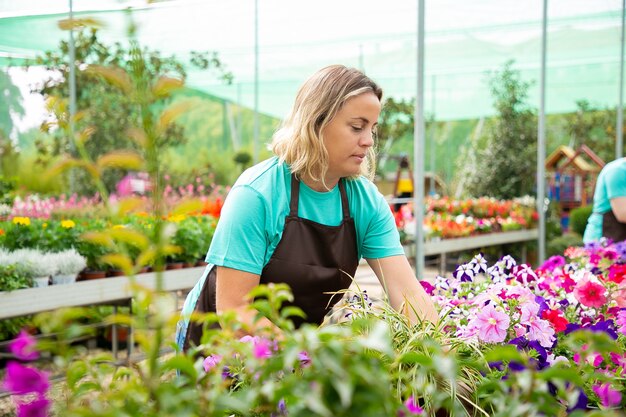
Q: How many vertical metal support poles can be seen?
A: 5